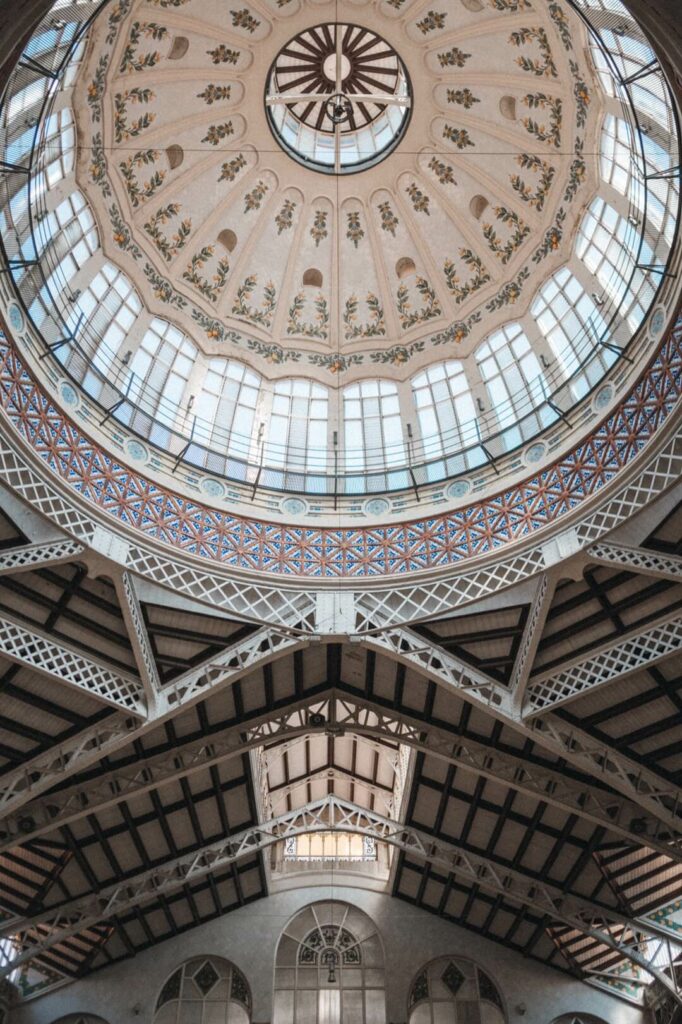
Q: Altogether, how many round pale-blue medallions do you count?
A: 10